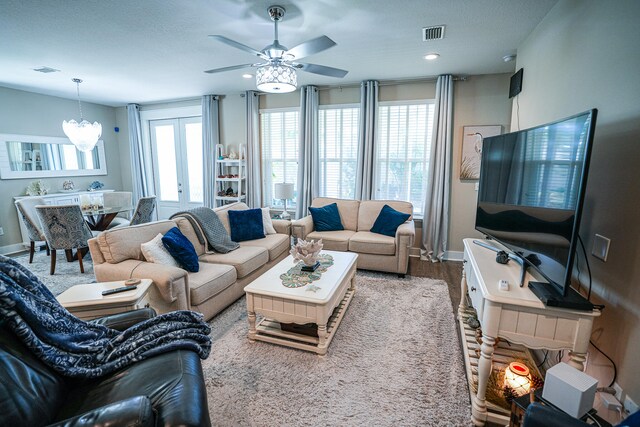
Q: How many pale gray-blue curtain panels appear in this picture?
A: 6